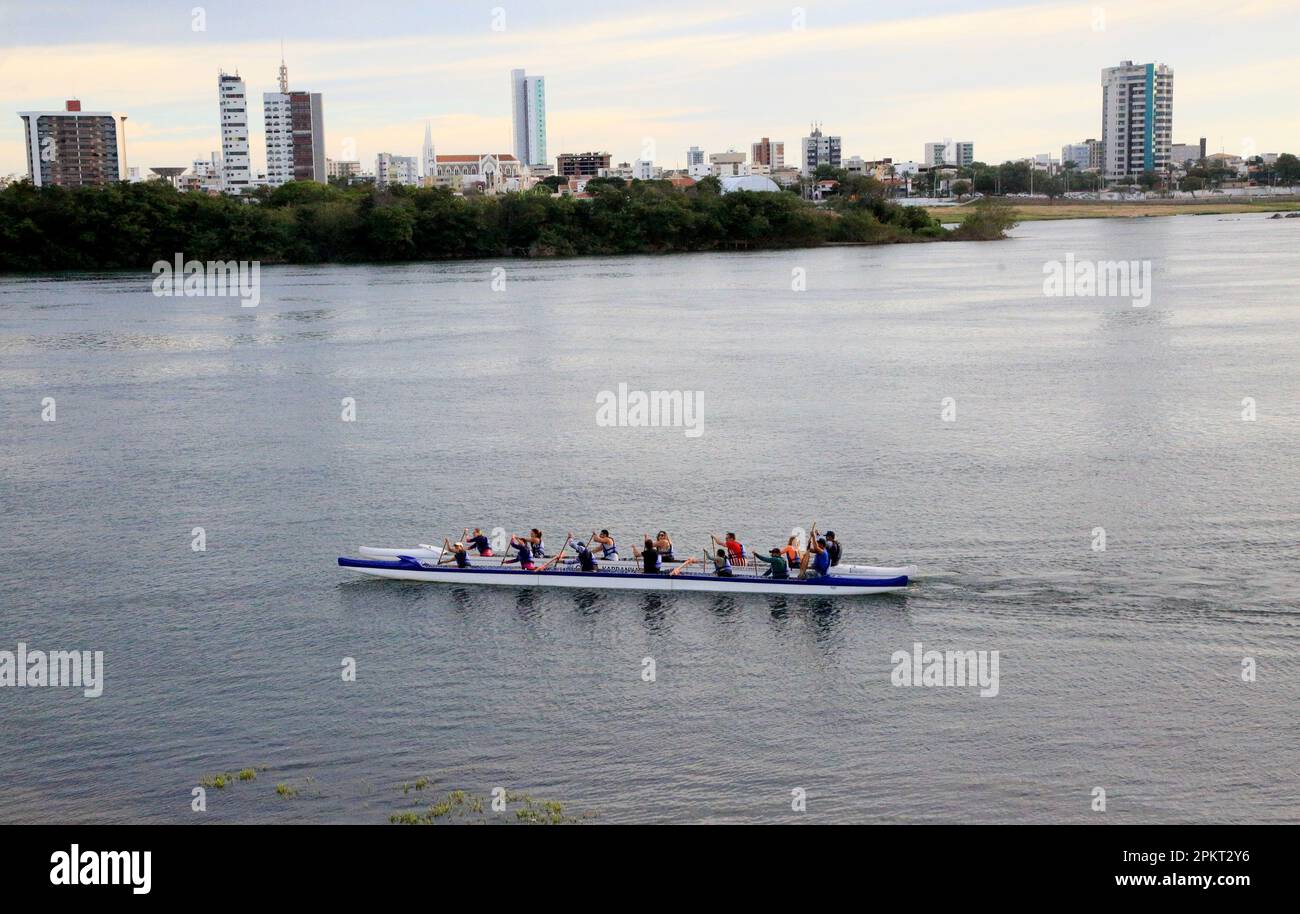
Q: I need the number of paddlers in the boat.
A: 14